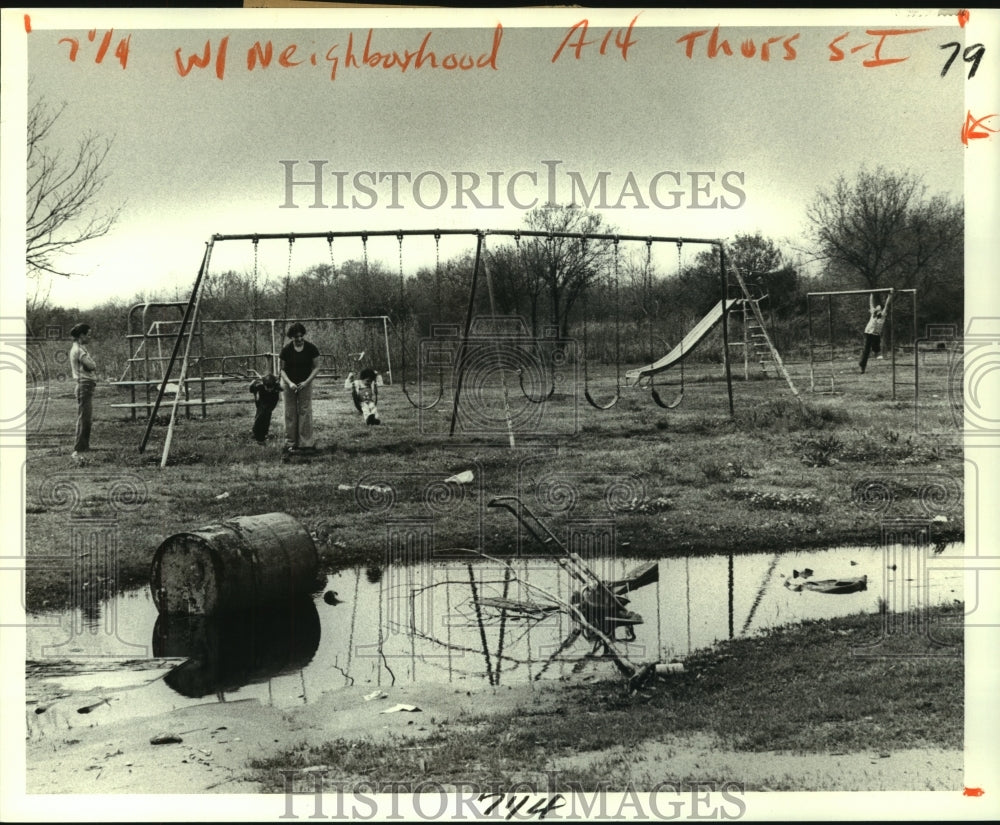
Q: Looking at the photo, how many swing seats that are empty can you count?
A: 4